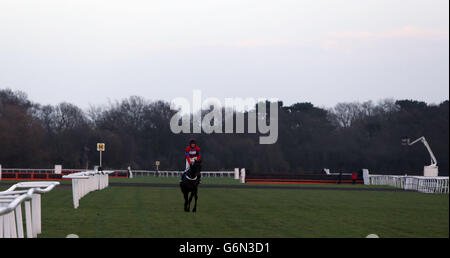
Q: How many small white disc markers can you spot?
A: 2